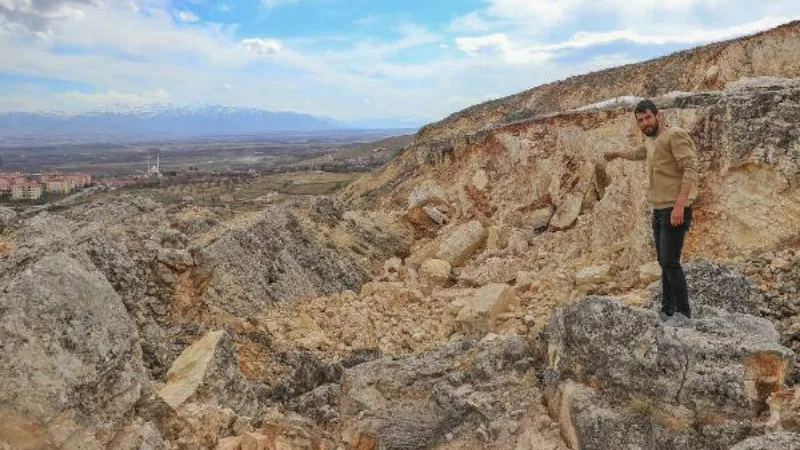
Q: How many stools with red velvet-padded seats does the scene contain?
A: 0